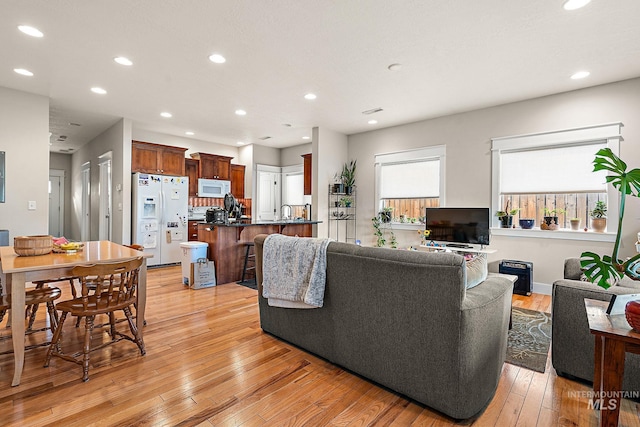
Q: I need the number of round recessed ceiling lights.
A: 14